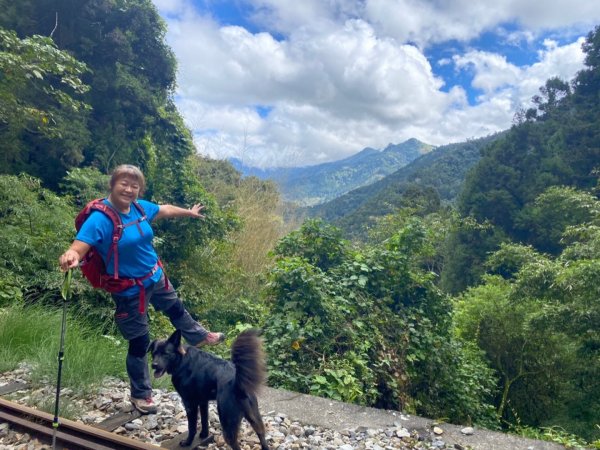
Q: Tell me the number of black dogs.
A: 1